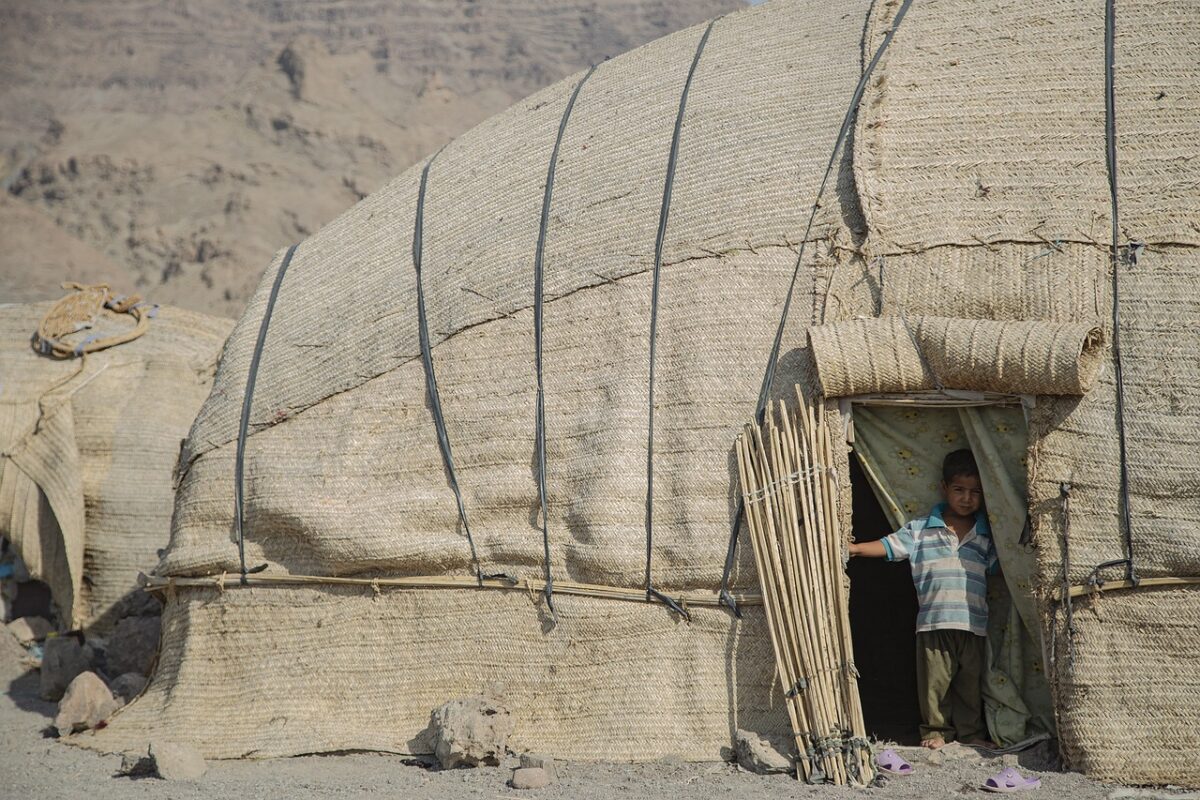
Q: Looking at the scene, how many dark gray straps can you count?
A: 6